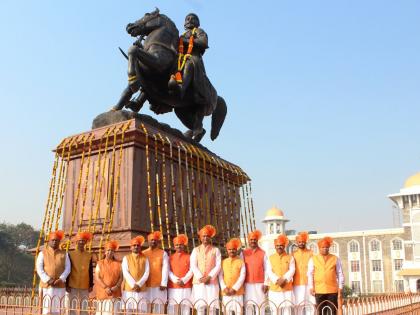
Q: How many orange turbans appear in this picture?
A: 12